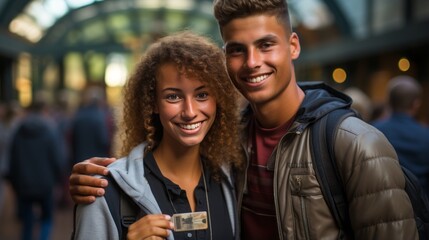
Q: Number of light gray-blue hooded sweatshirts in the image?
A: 1